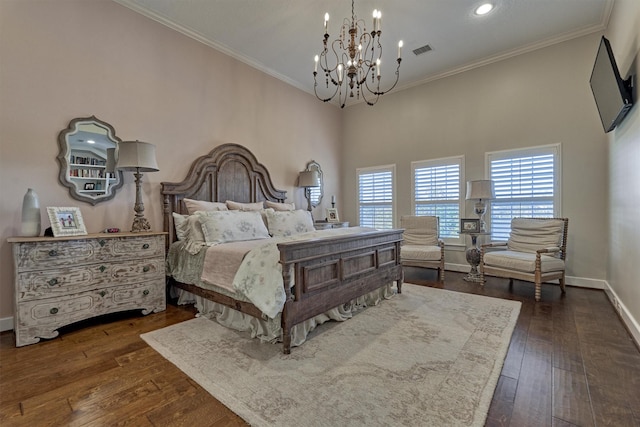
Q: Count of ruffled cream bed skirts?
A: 1